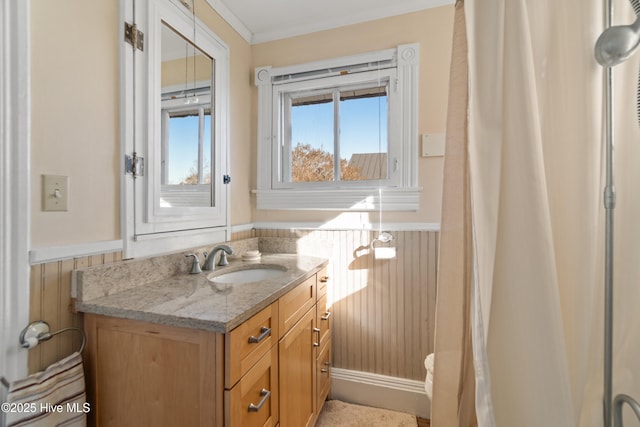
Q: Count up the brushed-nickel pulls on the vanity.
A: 6